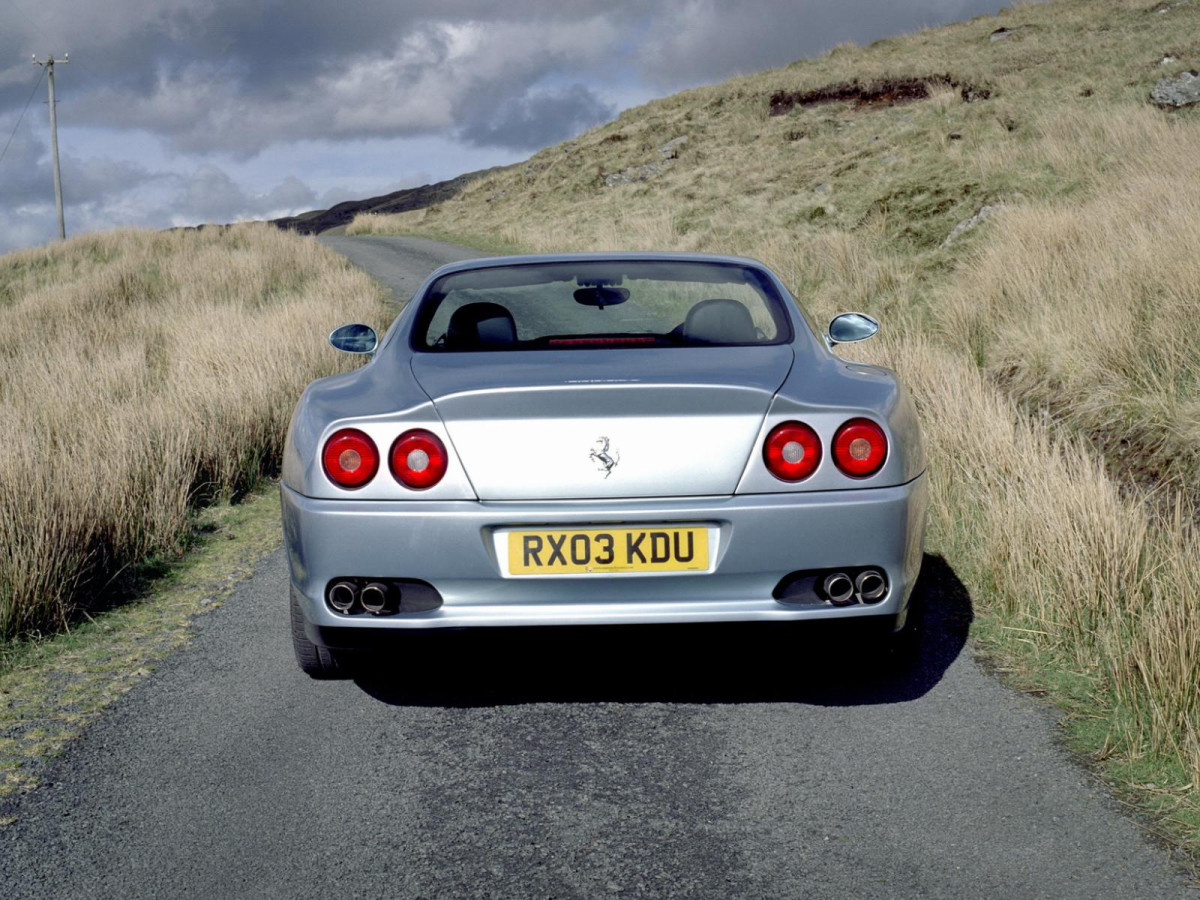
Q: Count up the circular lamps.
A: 4